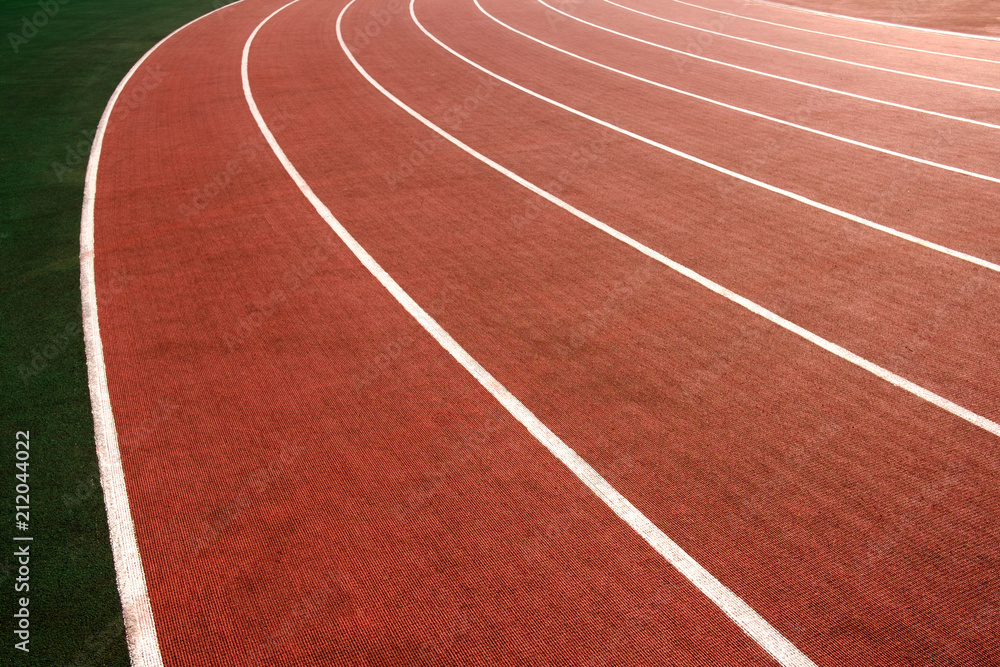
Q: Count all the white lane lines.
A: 9